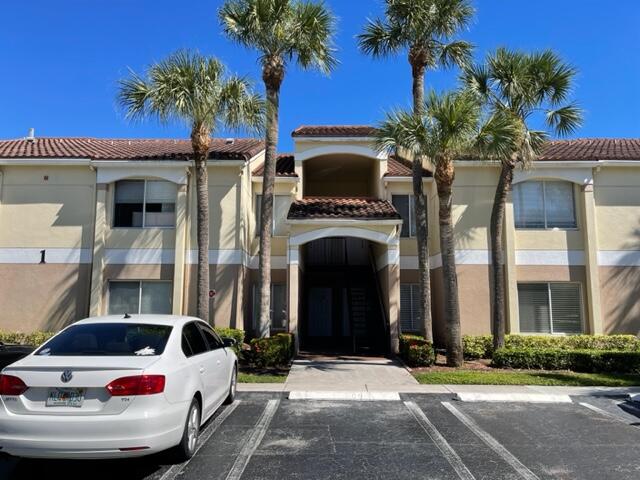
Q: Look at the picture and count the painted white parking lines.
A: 5